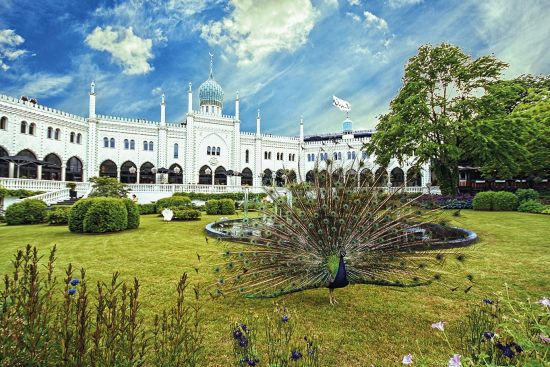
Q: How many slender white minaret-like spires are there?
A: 6